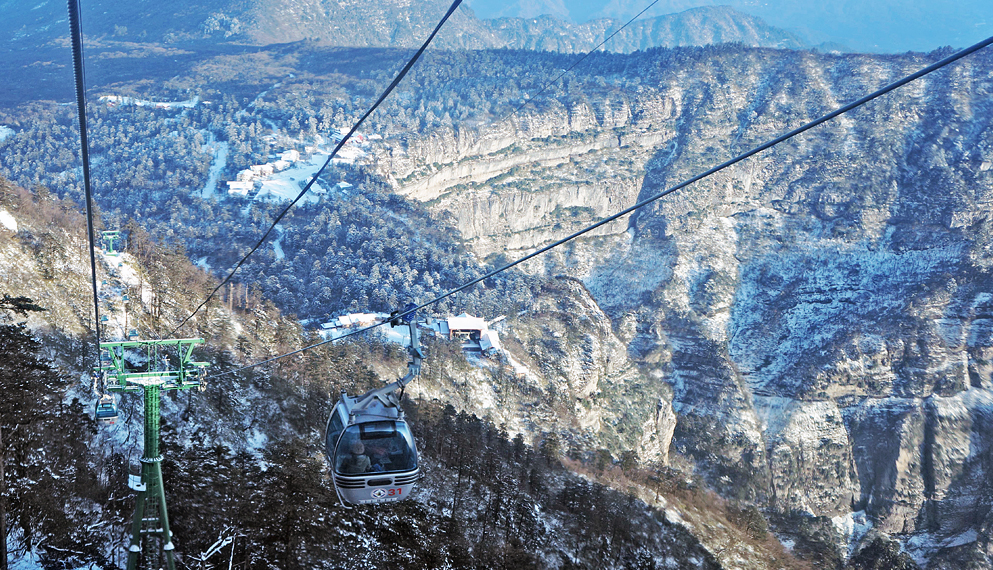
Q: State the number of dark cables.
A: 4